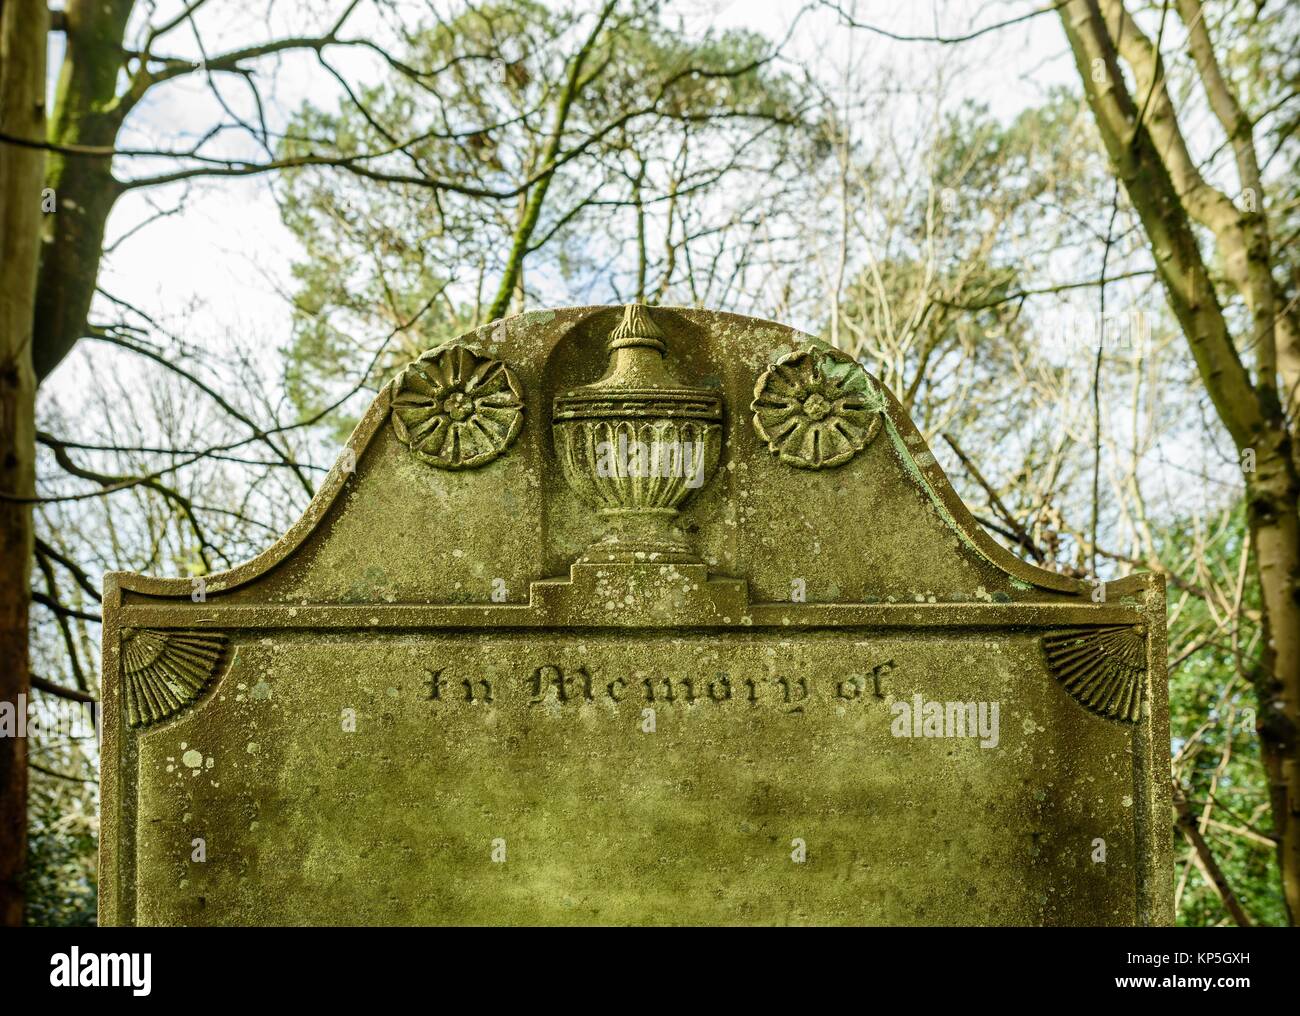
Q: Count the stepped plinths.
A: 1